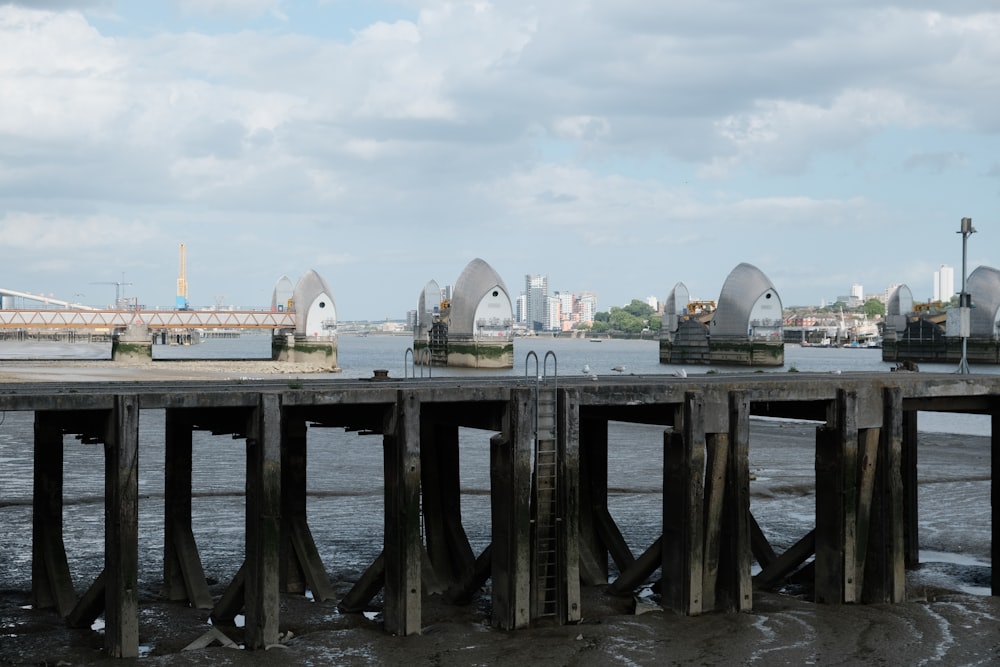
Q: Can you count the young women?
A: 0